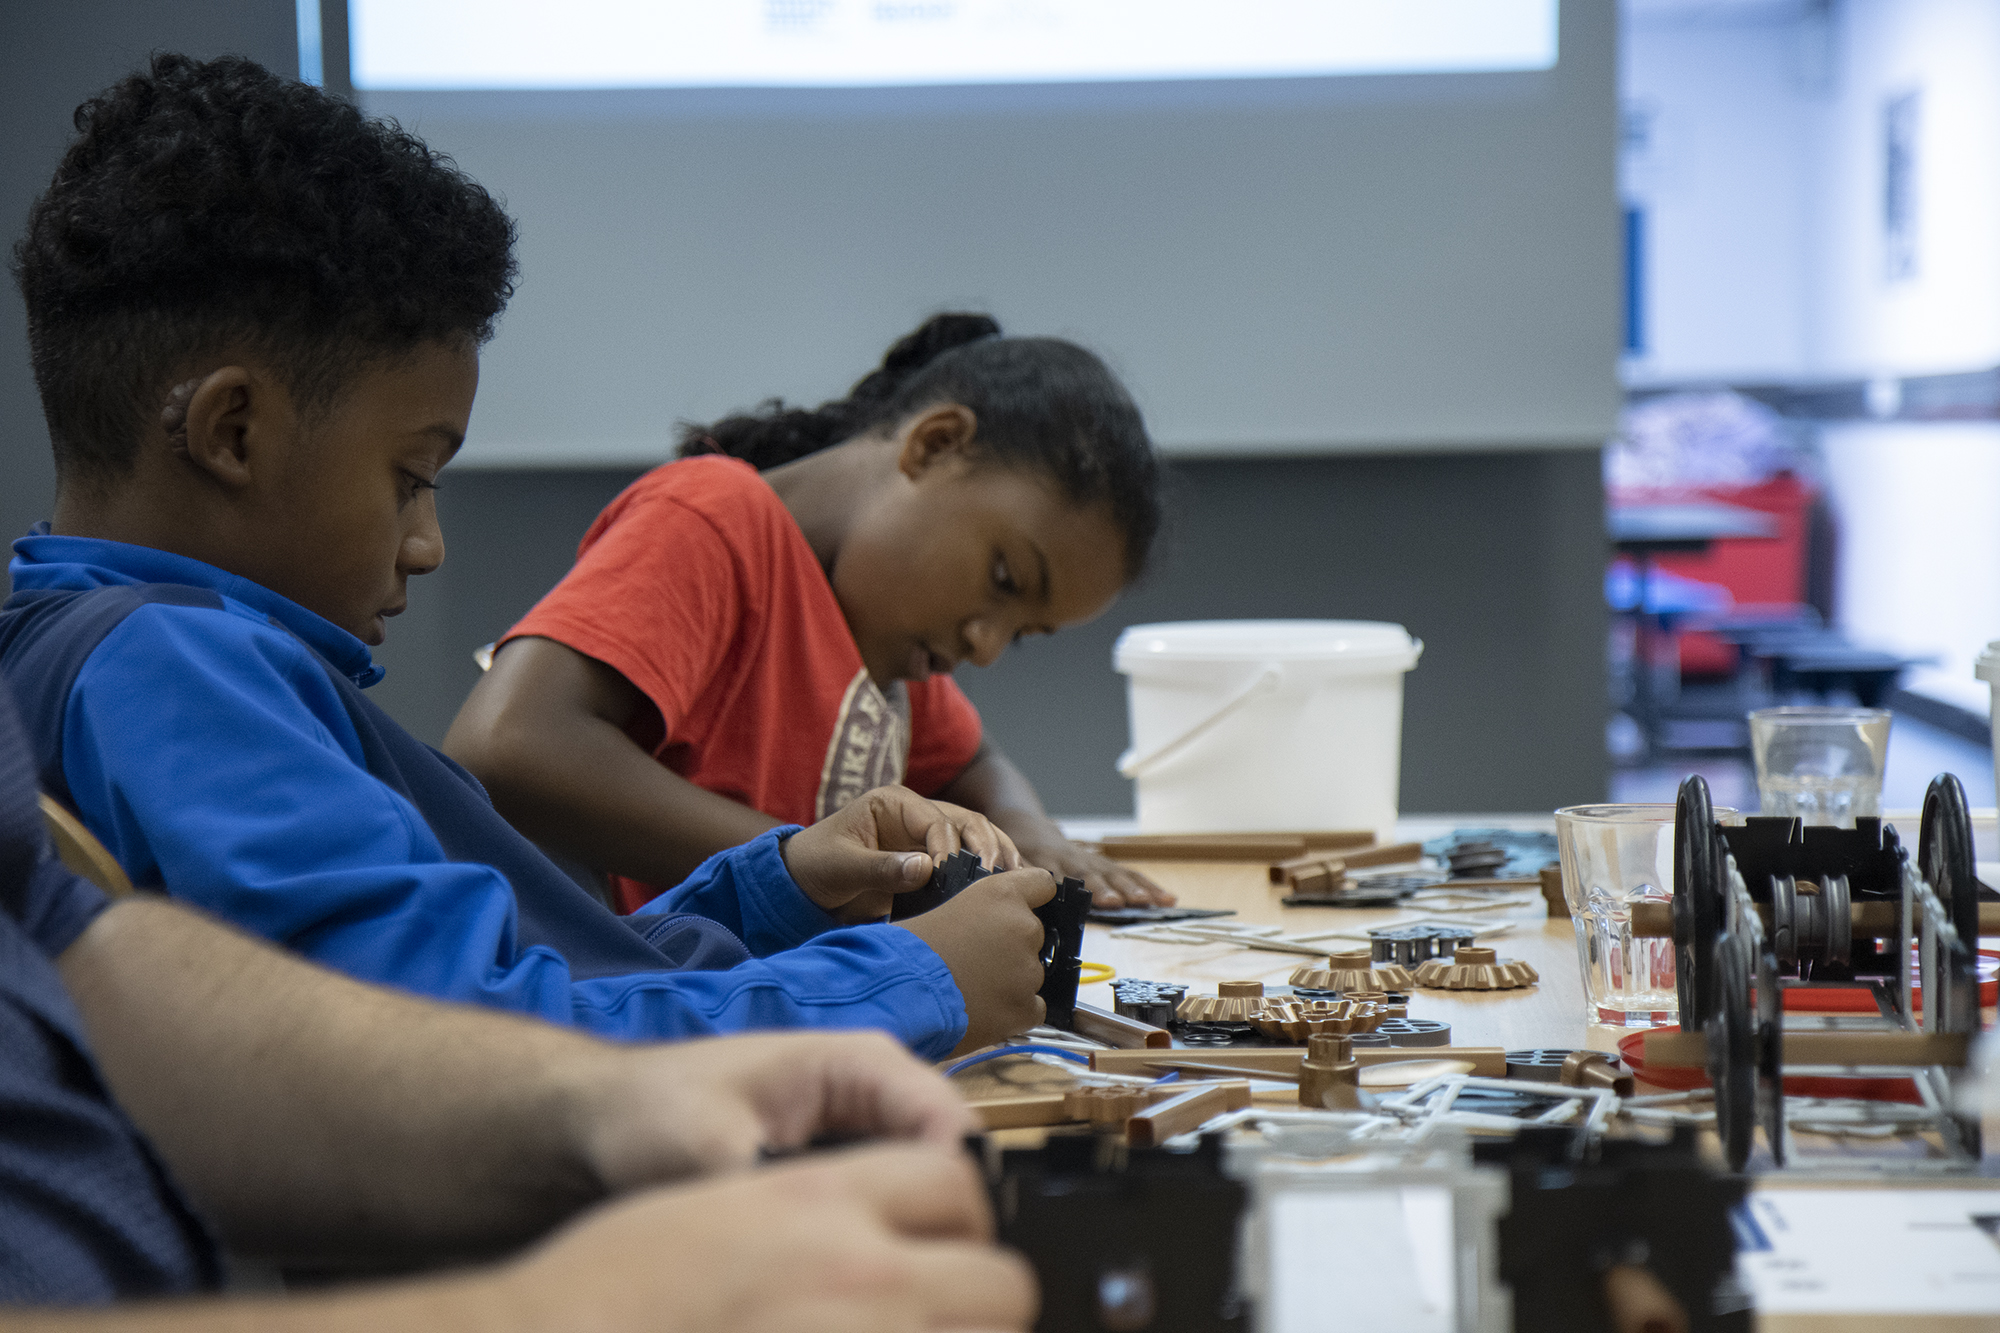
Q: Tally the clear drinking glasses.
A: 2